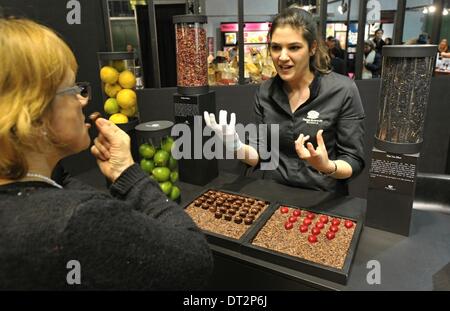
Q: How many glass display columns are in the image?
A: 4